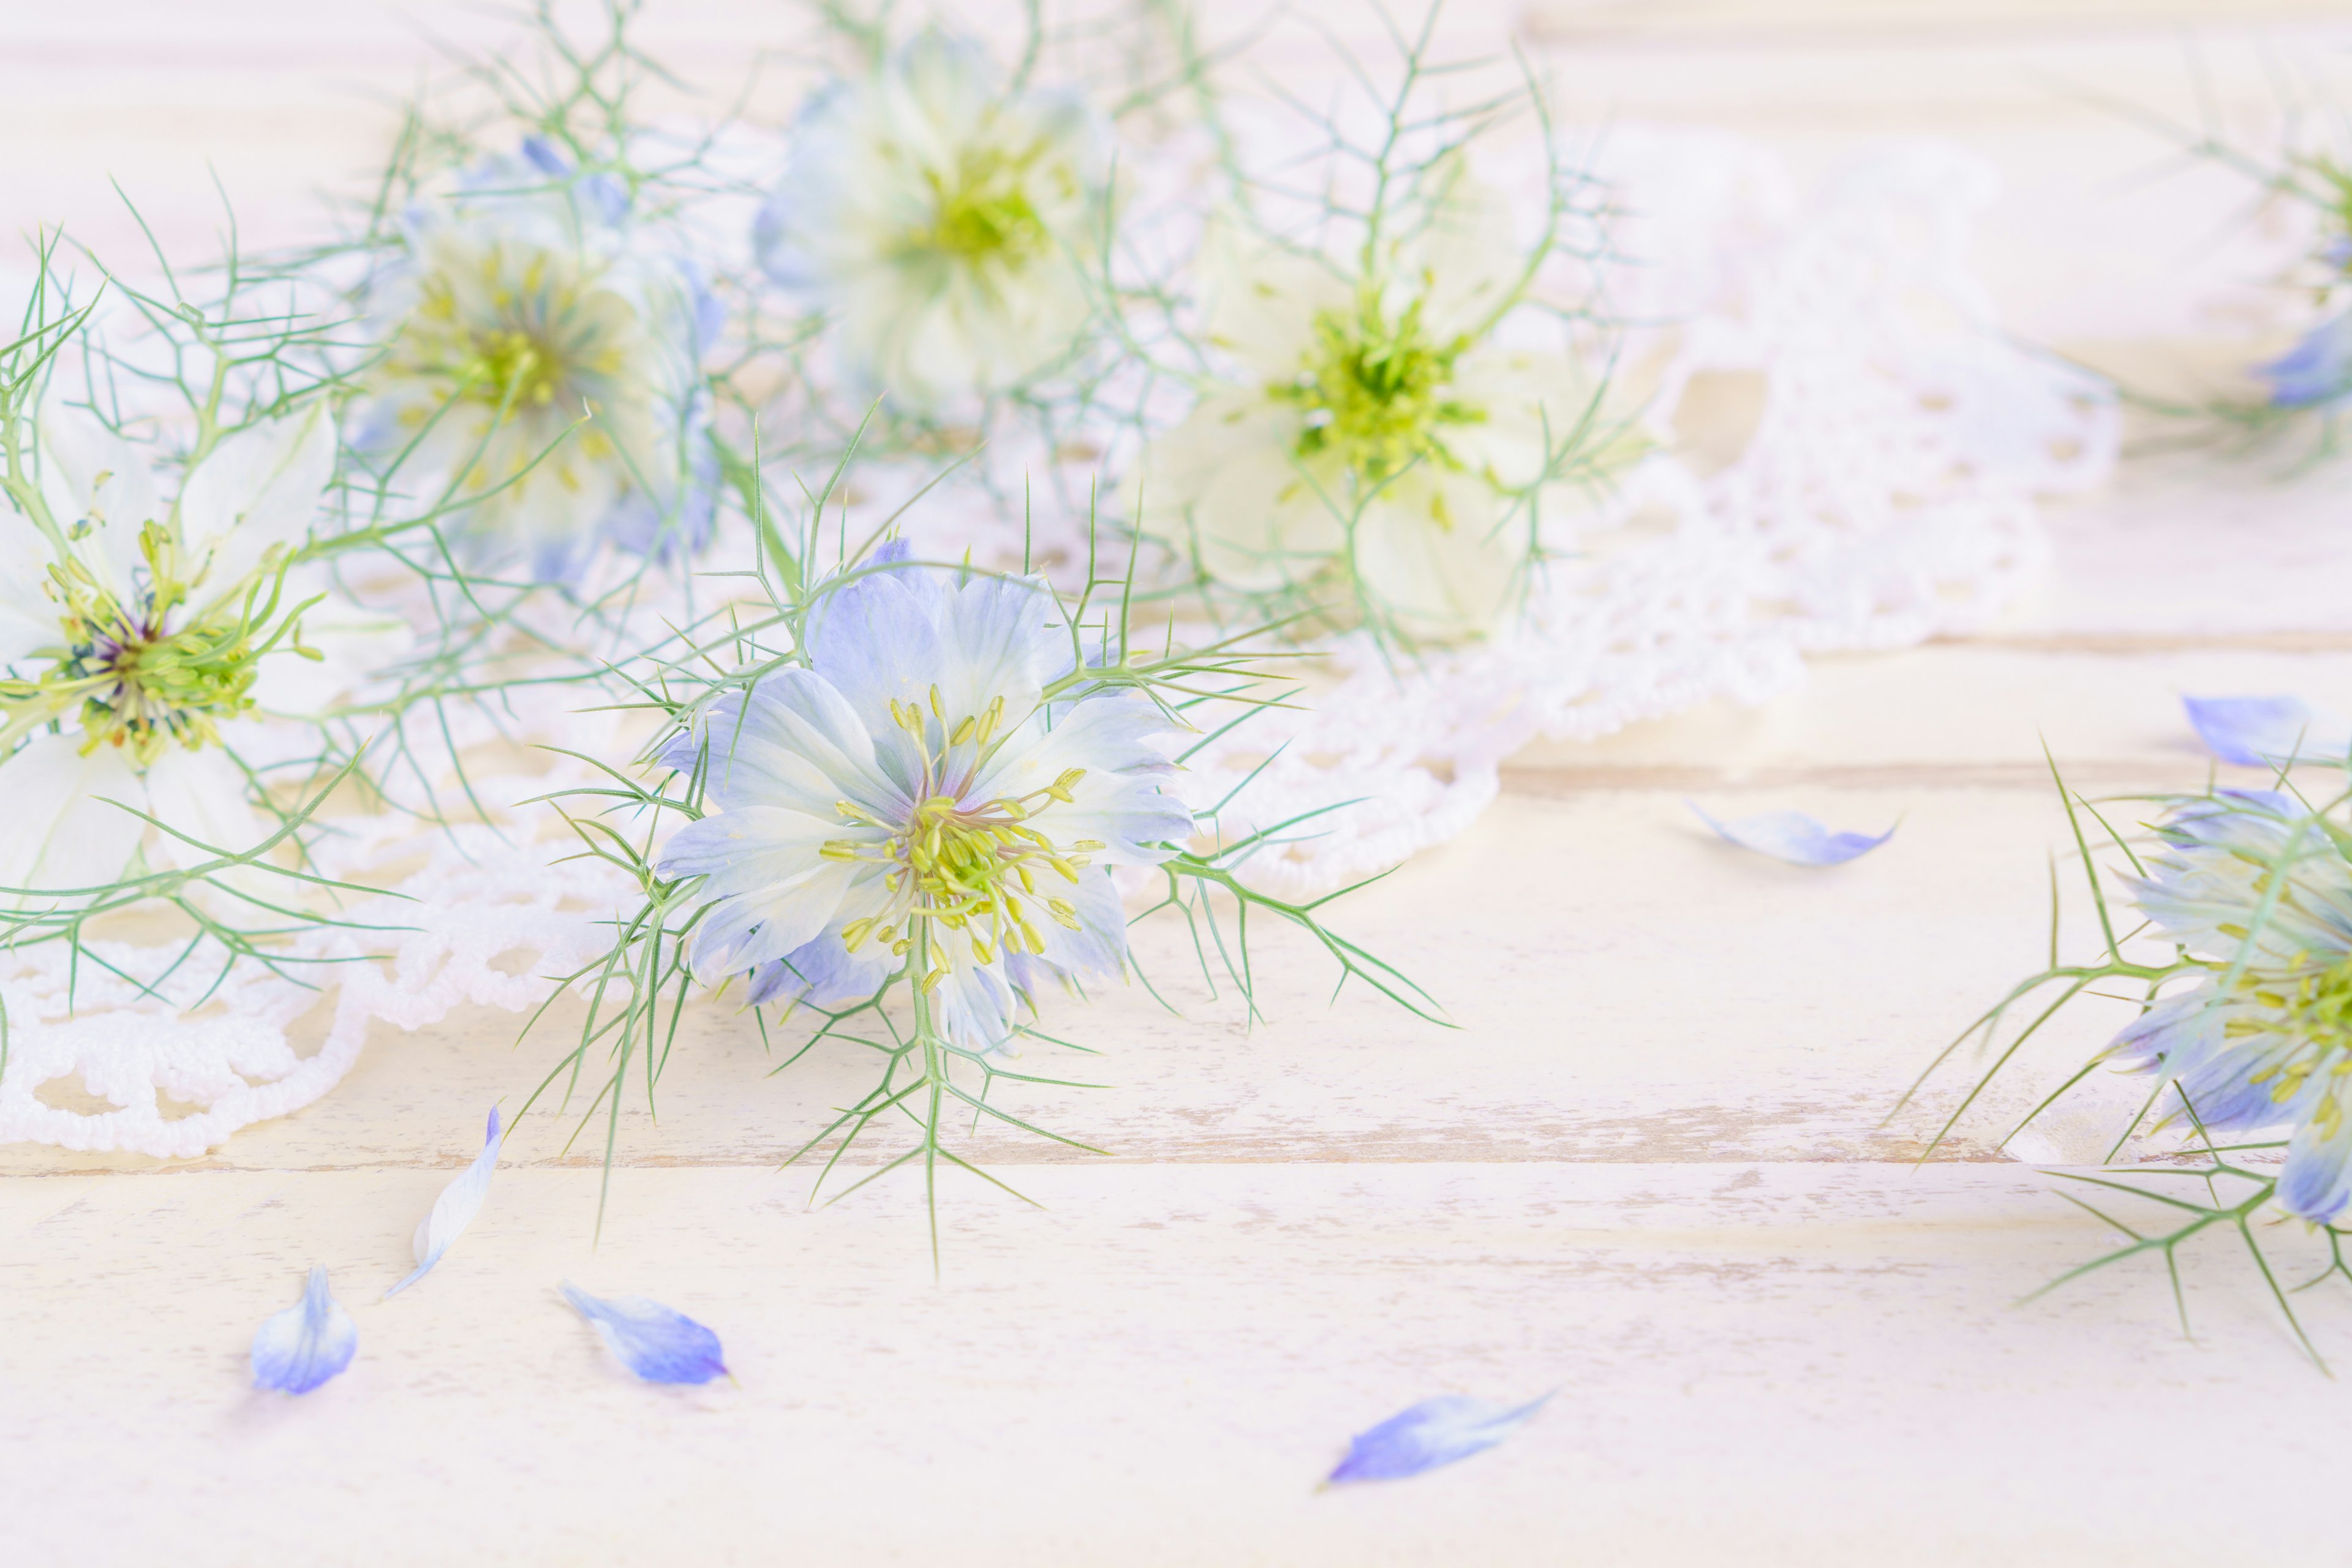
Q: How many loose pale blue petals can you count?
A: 6